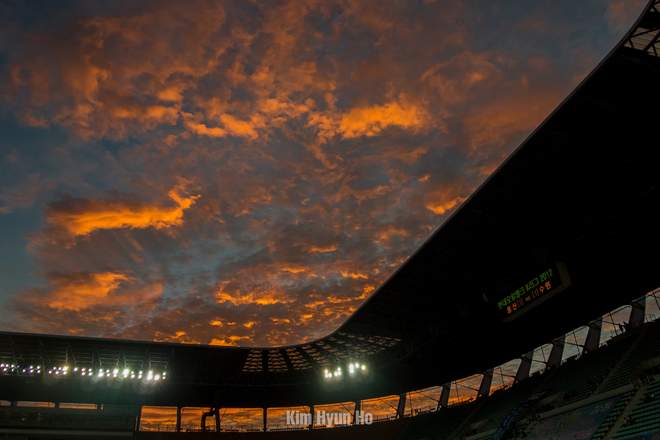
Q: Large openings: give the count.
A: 13